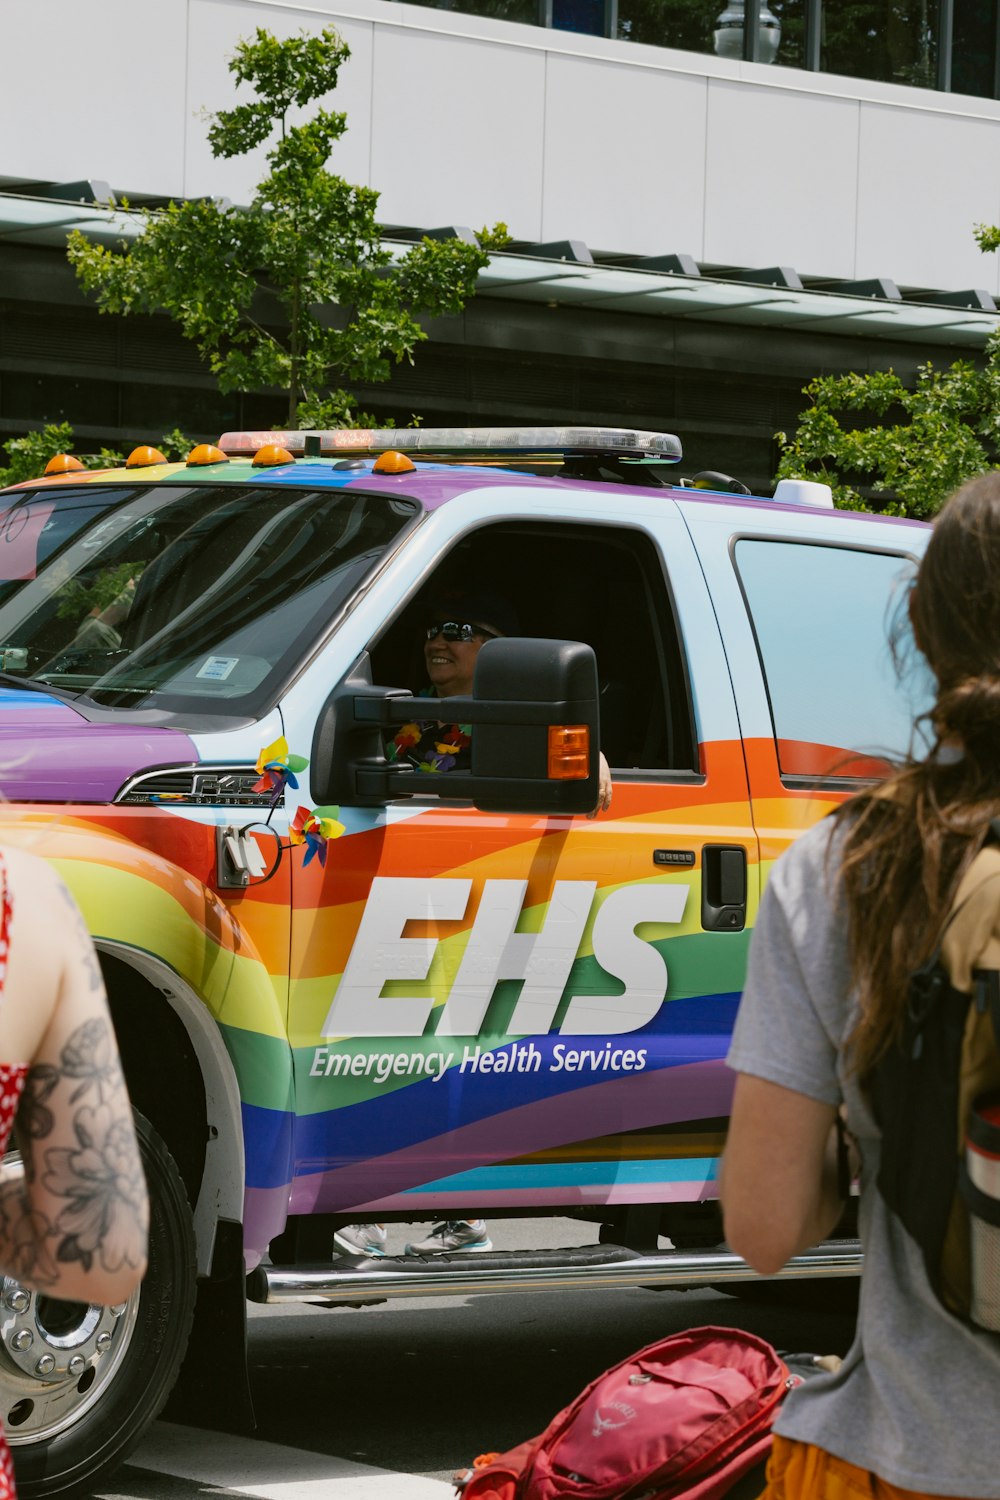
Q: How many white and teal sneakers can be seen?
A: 2